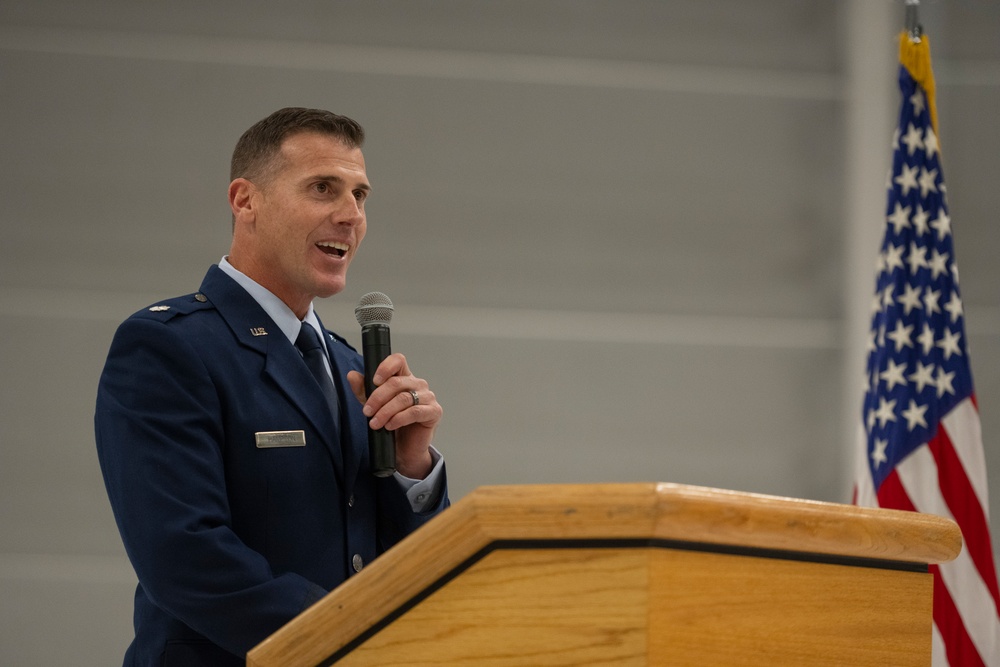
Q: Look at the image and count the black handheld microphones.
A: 1